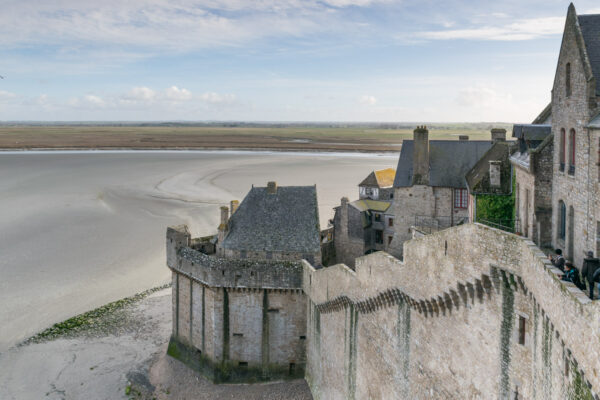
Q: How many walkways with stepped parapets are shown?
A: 1